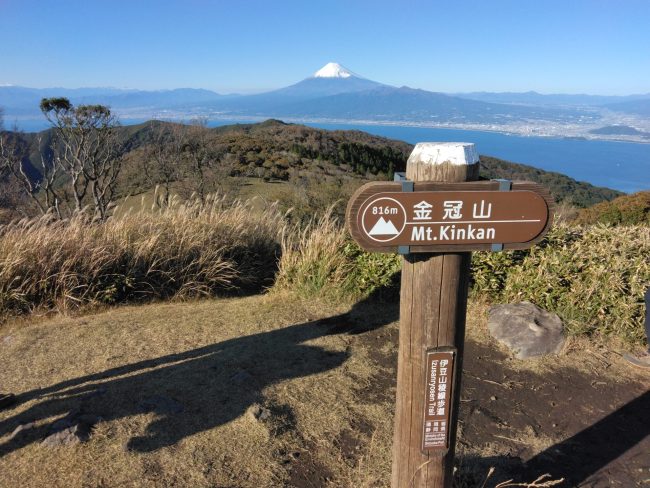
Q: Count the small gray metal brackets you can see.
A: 4